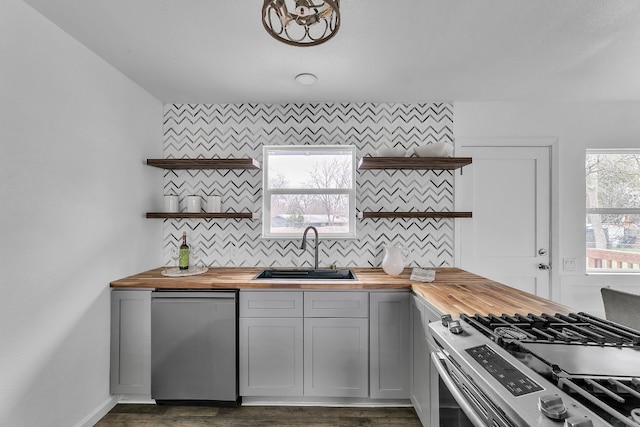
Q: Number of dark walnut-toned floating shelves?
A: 4